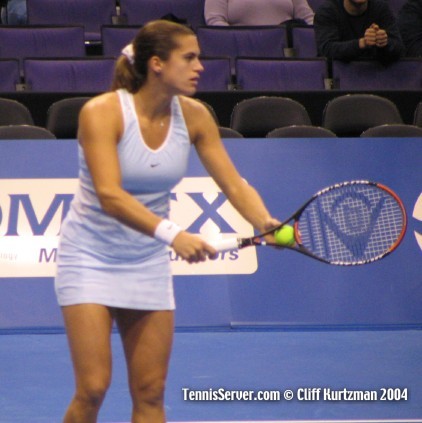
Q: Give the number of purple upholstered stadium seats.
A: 11